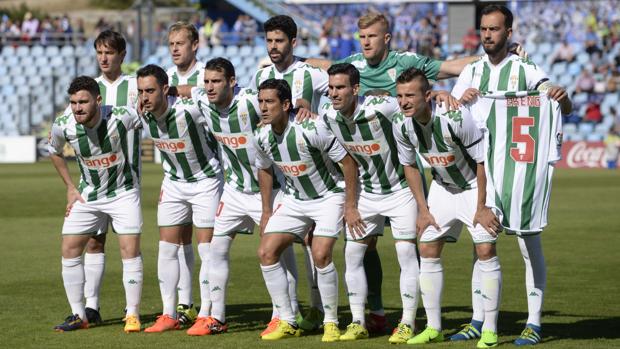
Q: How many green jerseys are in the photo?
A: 1